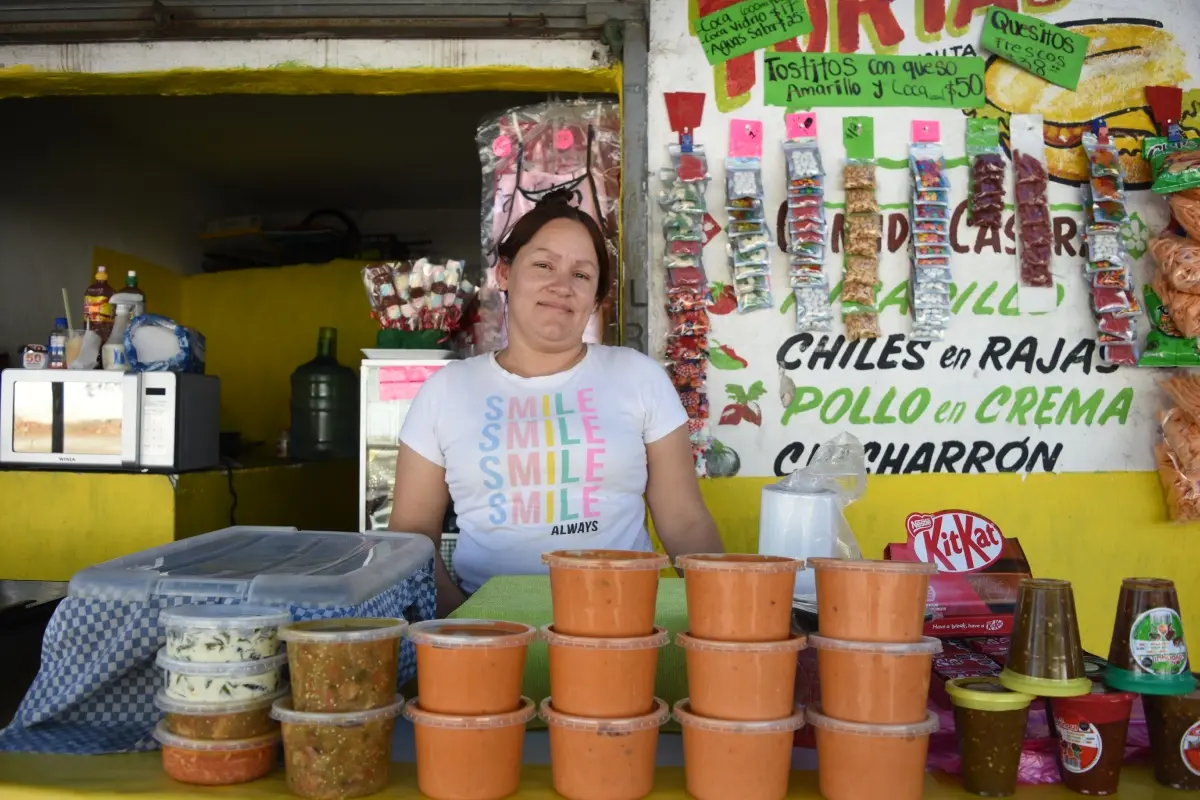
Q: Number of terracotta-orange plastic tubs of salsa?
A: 11